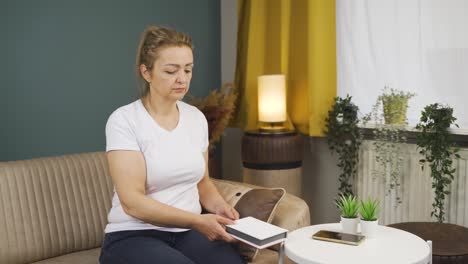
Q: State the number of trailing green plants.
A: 3